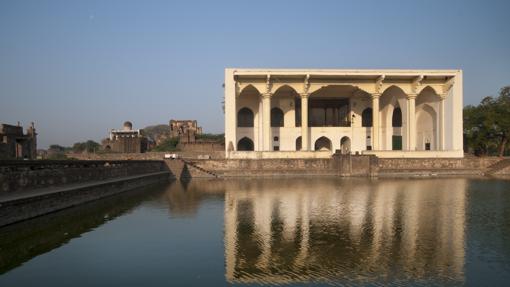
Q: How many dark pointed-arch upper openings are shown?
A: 4